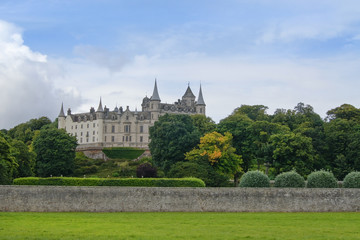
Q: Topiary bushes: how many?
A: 4